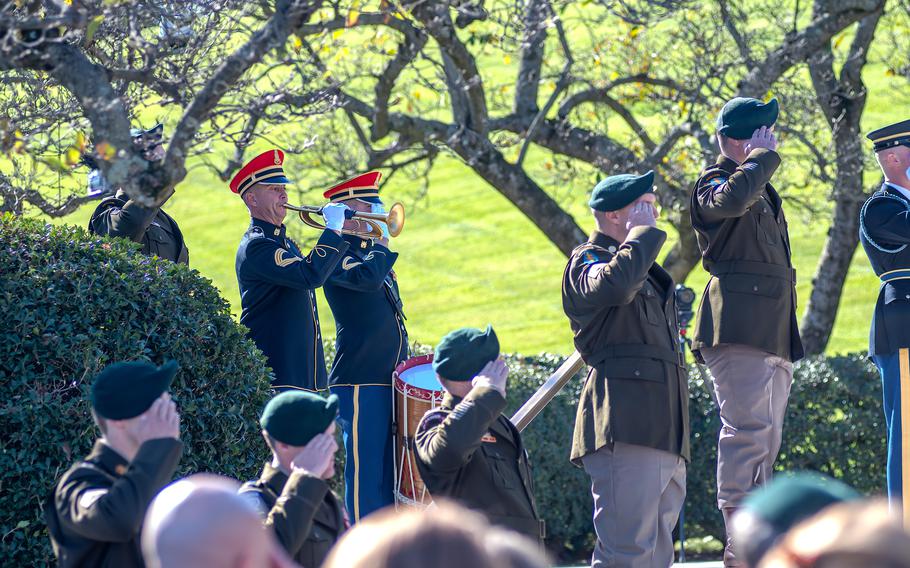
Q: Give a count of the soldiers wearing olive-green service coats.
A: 6